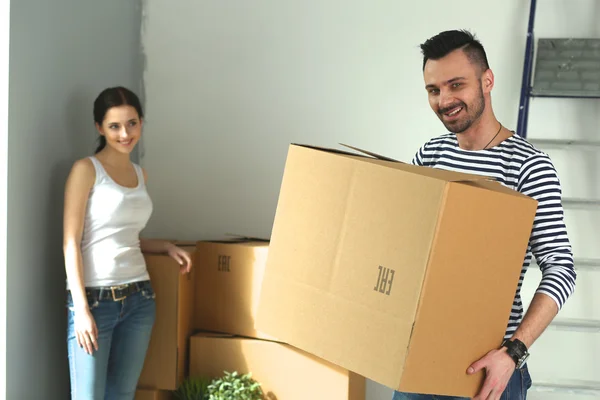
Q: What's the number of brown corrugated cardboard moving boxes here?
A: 5